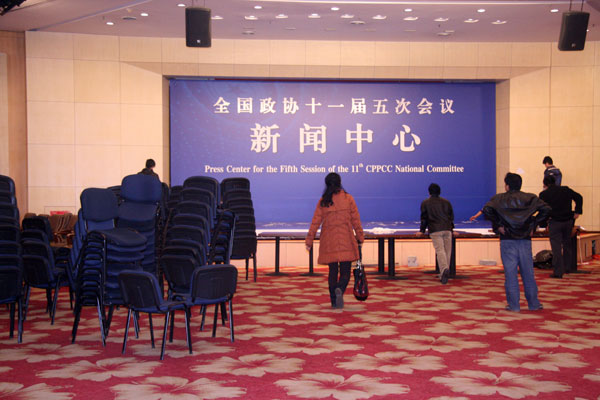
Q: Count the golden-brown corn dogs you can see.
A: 0